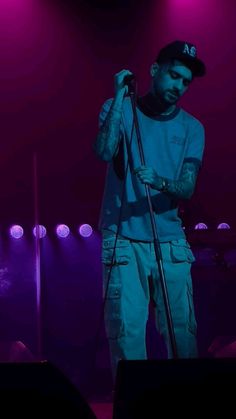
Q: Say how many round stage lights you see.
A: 6